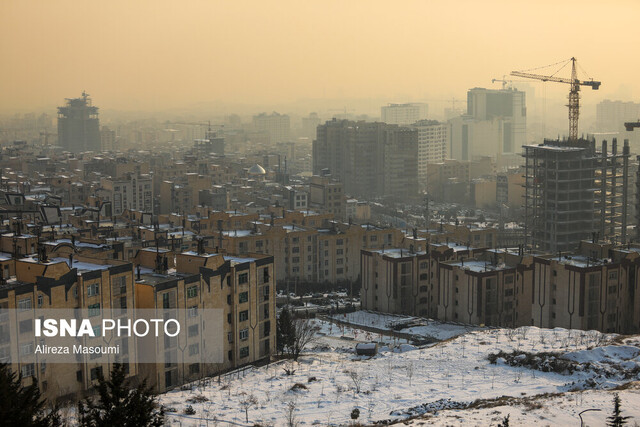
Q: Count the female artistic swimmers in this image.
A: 0